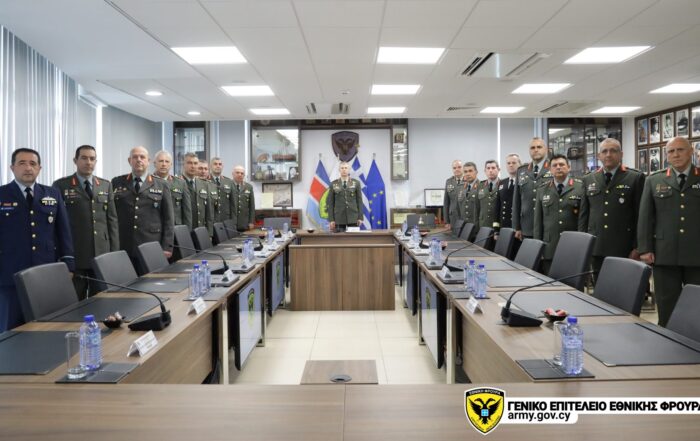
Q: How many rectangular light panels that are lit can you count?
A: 11